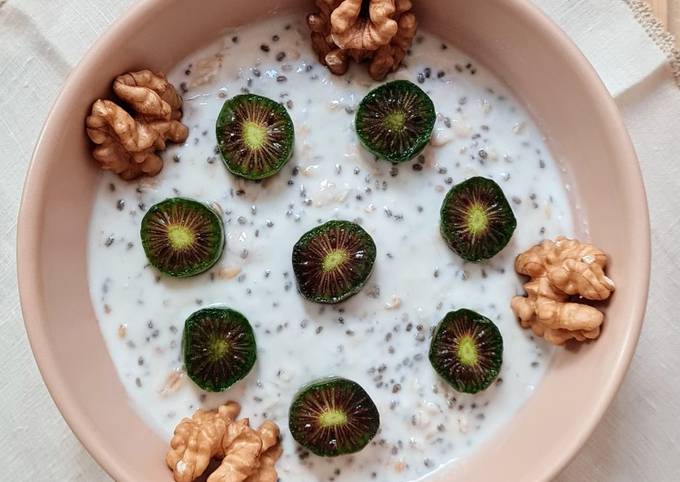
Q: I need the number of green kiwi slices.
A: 8